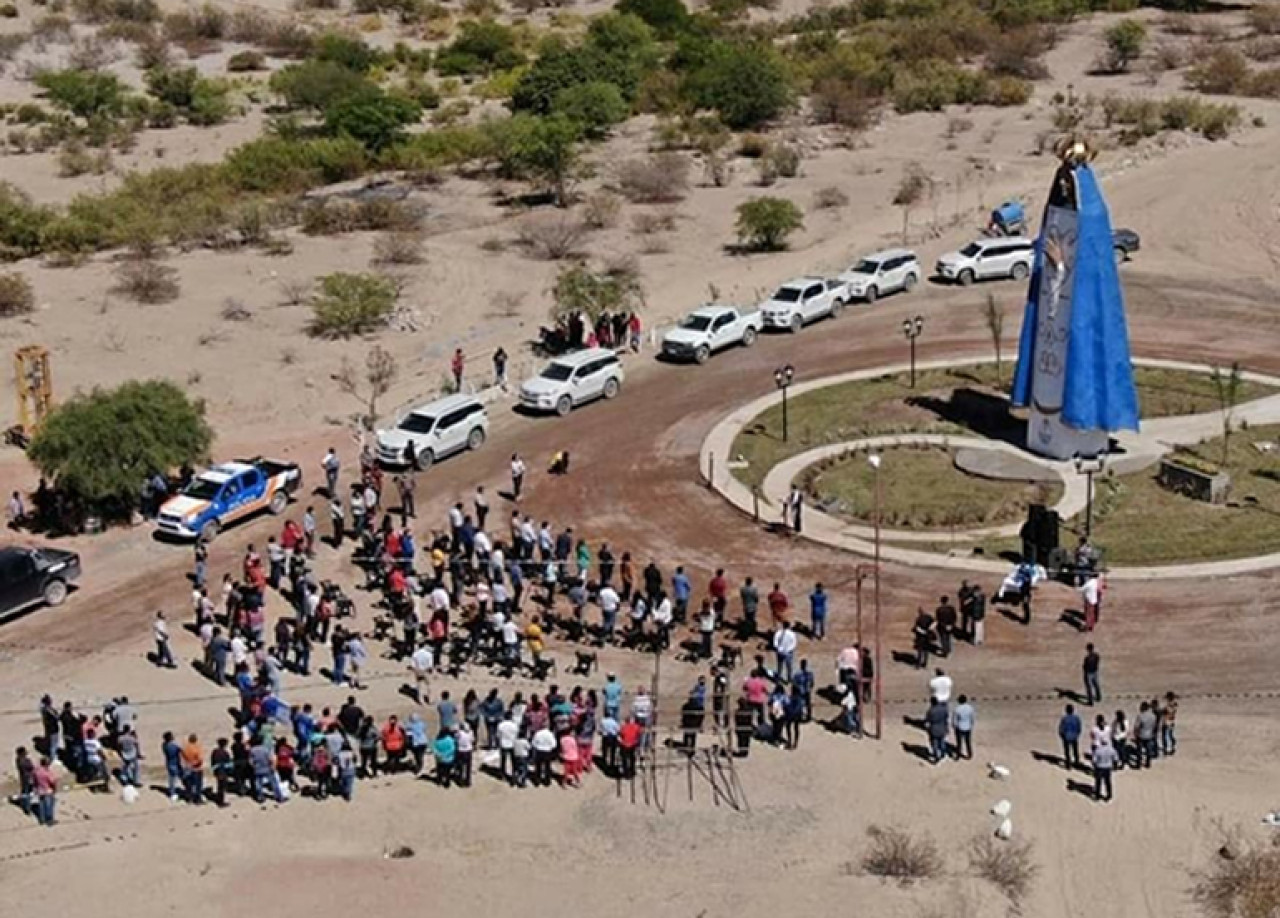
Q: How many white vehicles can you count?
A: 6